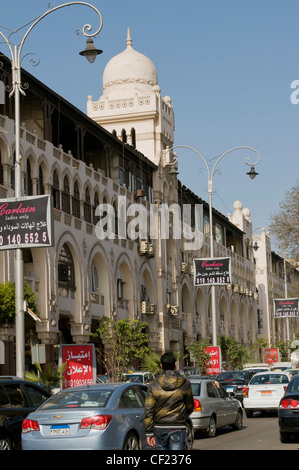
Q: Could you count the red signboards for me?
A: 3